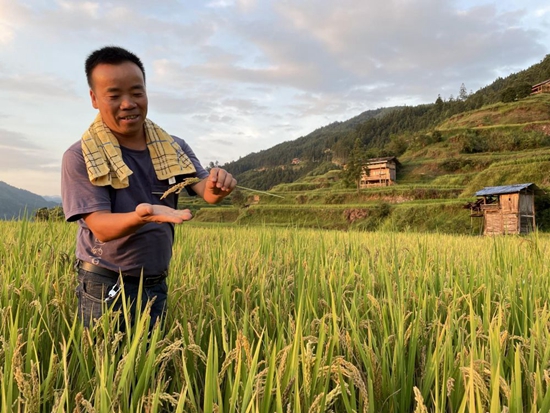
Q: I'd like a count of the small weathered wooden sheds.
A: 2